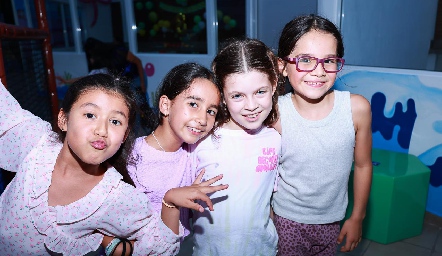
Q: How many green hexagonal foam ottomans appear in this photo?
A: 1